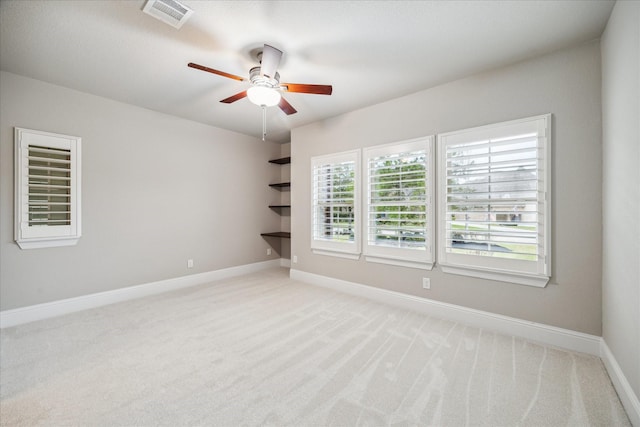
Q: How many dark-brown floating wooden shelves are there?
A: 4